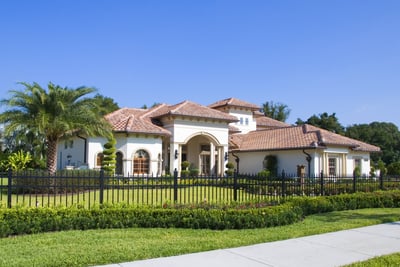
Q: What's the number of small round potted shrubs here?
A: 2